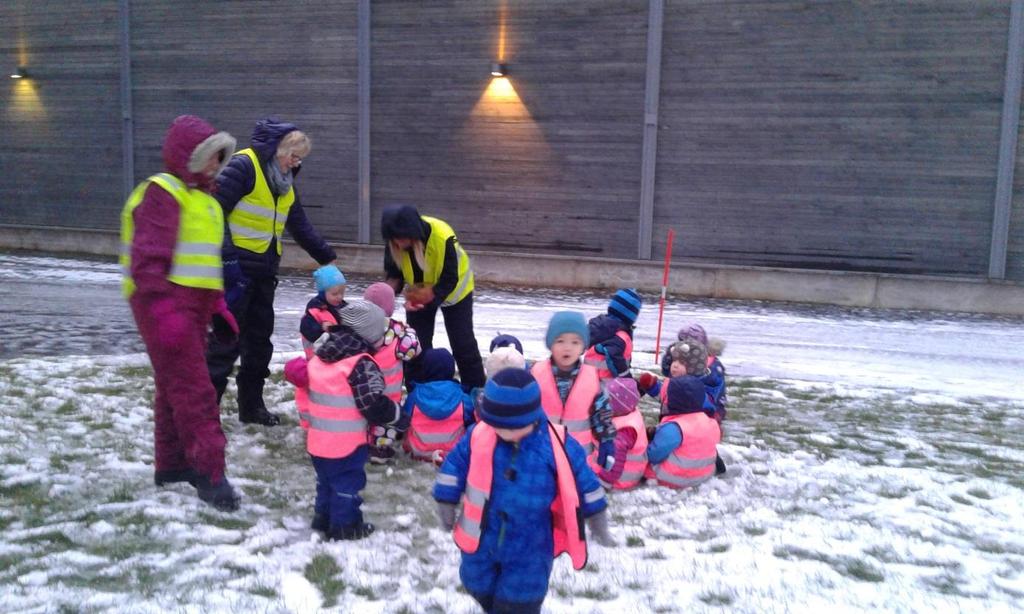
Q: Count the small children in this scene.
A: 13